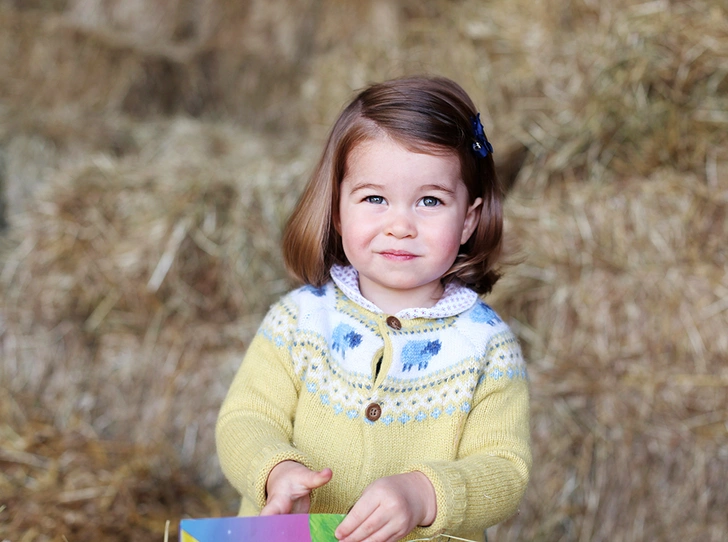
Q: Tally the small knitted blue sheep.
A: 4